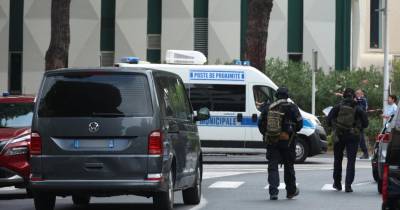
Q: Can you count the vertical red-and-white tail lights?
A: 2